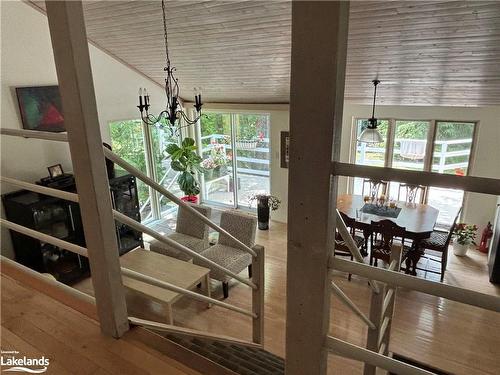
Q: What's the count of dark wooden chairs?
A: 5